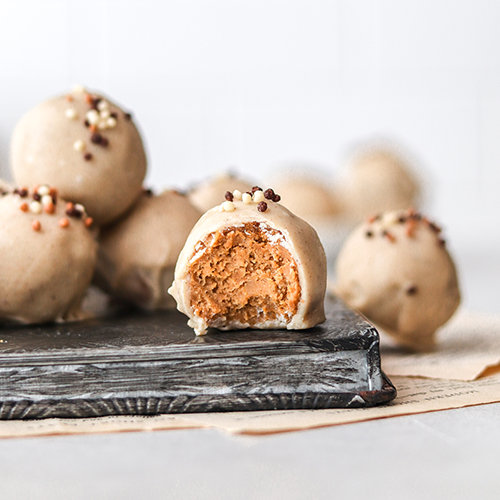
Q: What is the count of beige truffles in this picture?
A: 8